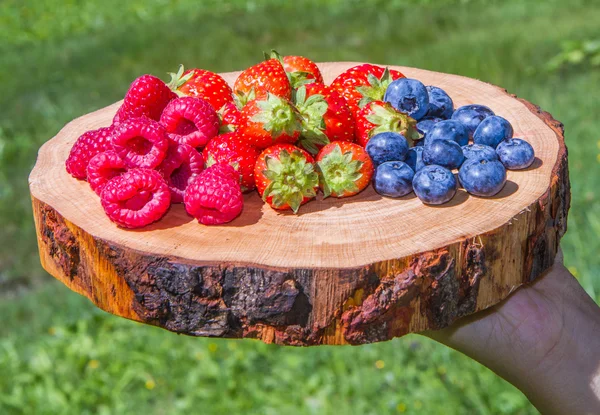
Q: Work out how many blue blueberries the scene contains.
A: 14